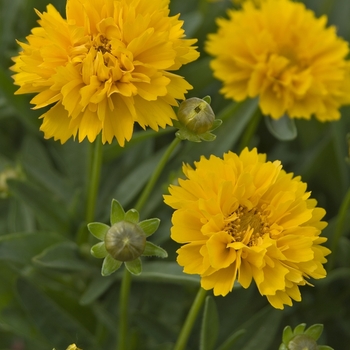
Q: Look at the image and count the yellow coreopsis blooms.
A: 3